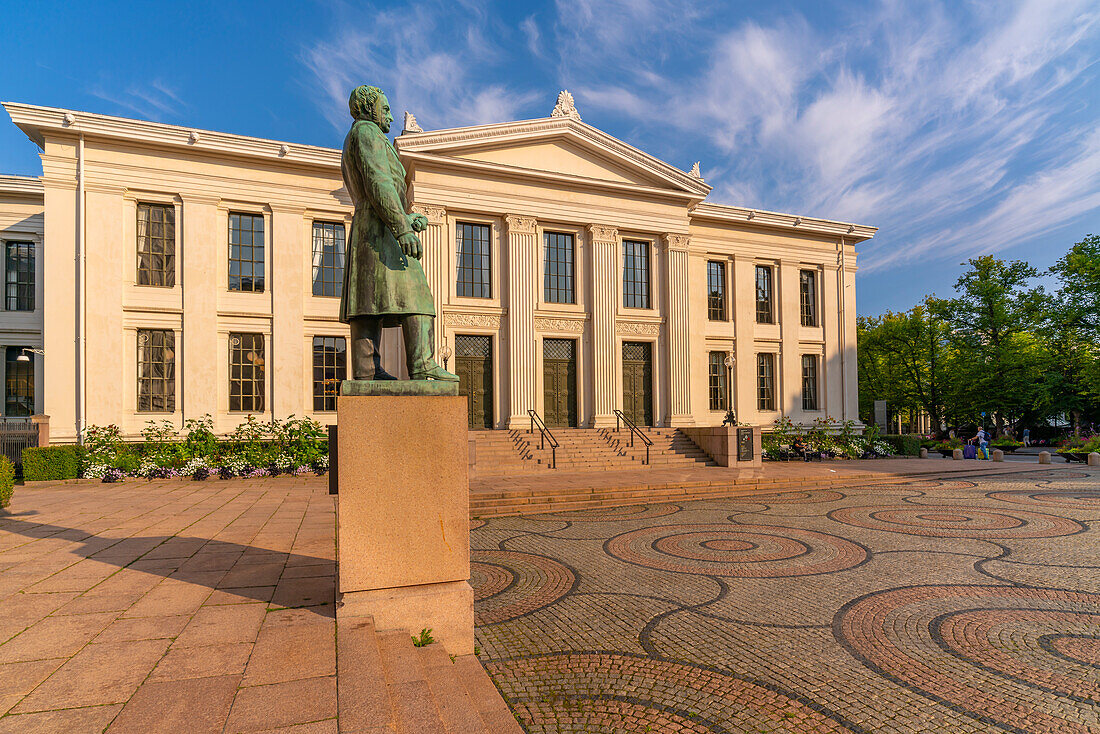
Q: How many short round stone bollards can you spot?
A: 5